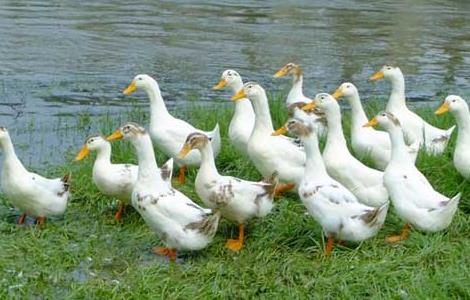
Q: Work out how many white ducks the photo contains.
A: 14